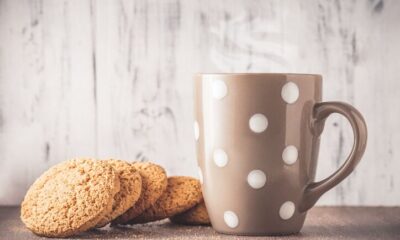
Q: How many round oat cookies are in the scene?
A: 5